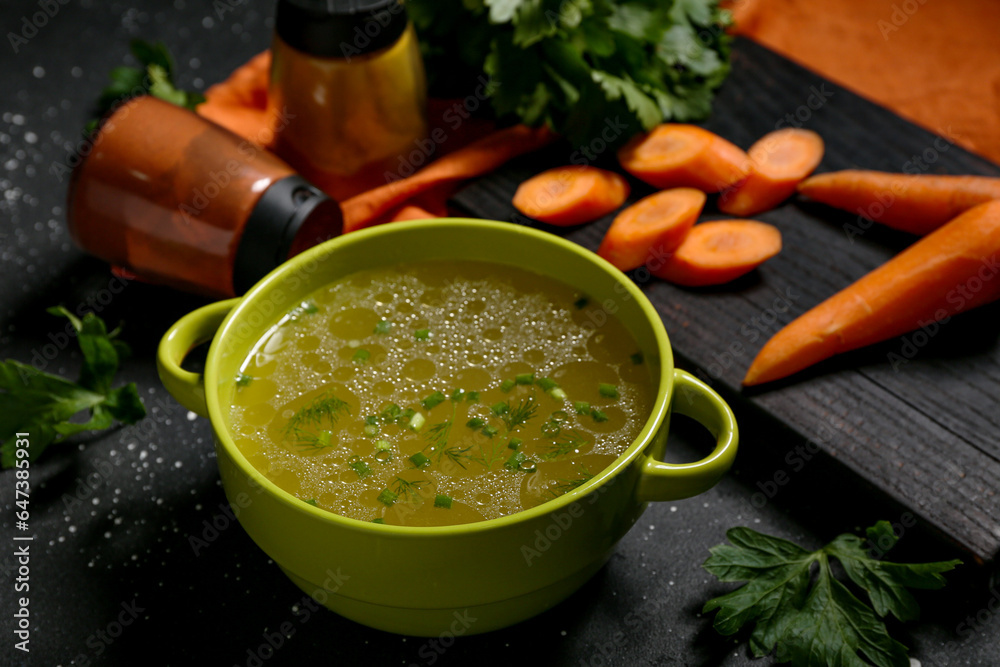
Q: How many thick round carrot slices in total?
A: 5